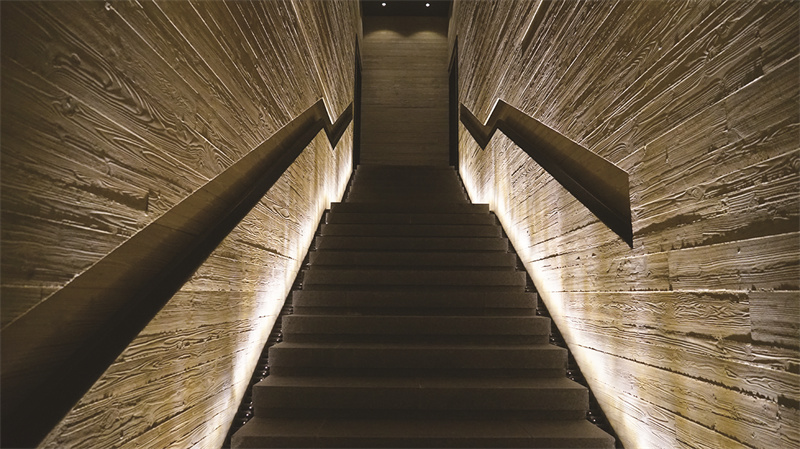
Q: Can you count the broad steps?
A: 11